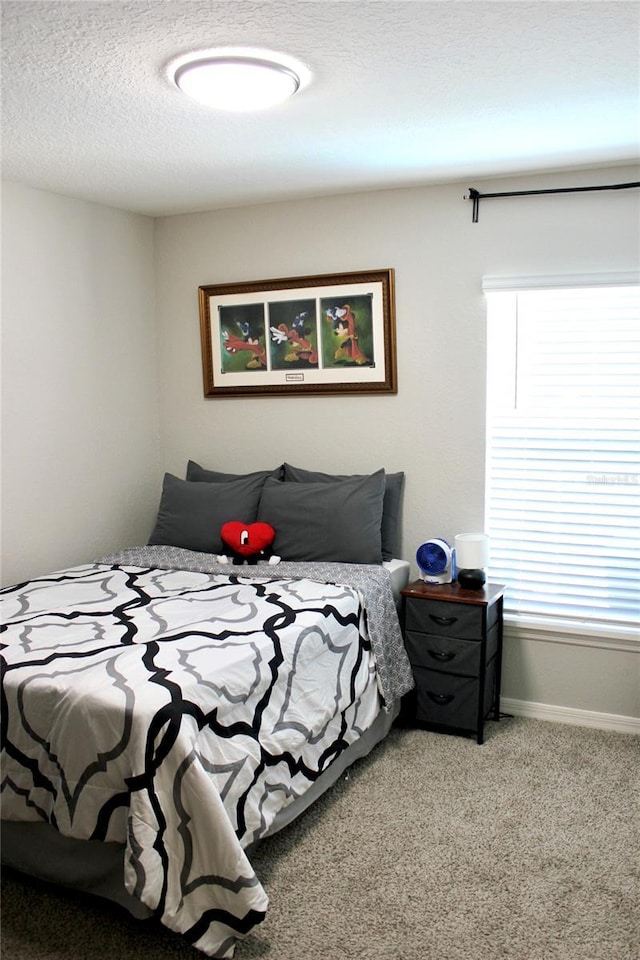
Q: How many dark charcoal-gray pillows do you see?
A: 4